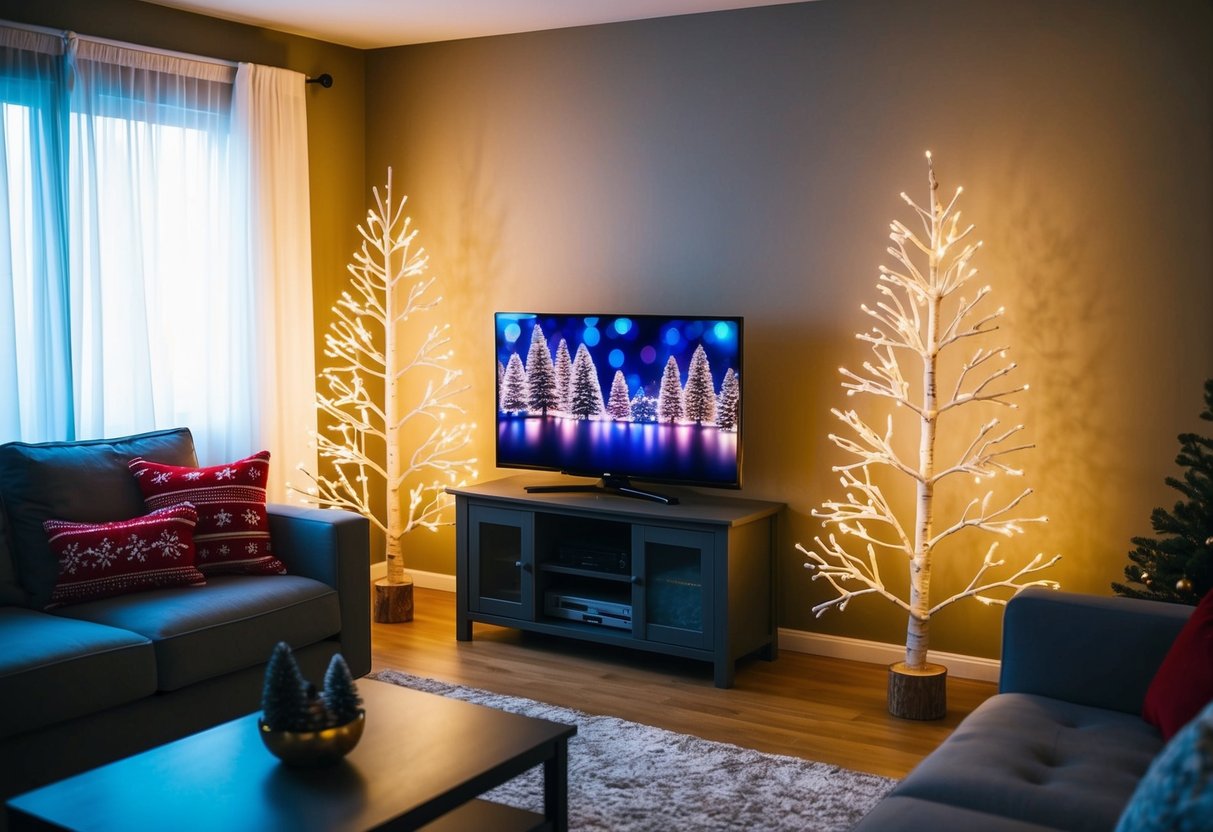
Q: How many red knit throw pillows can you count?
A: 2